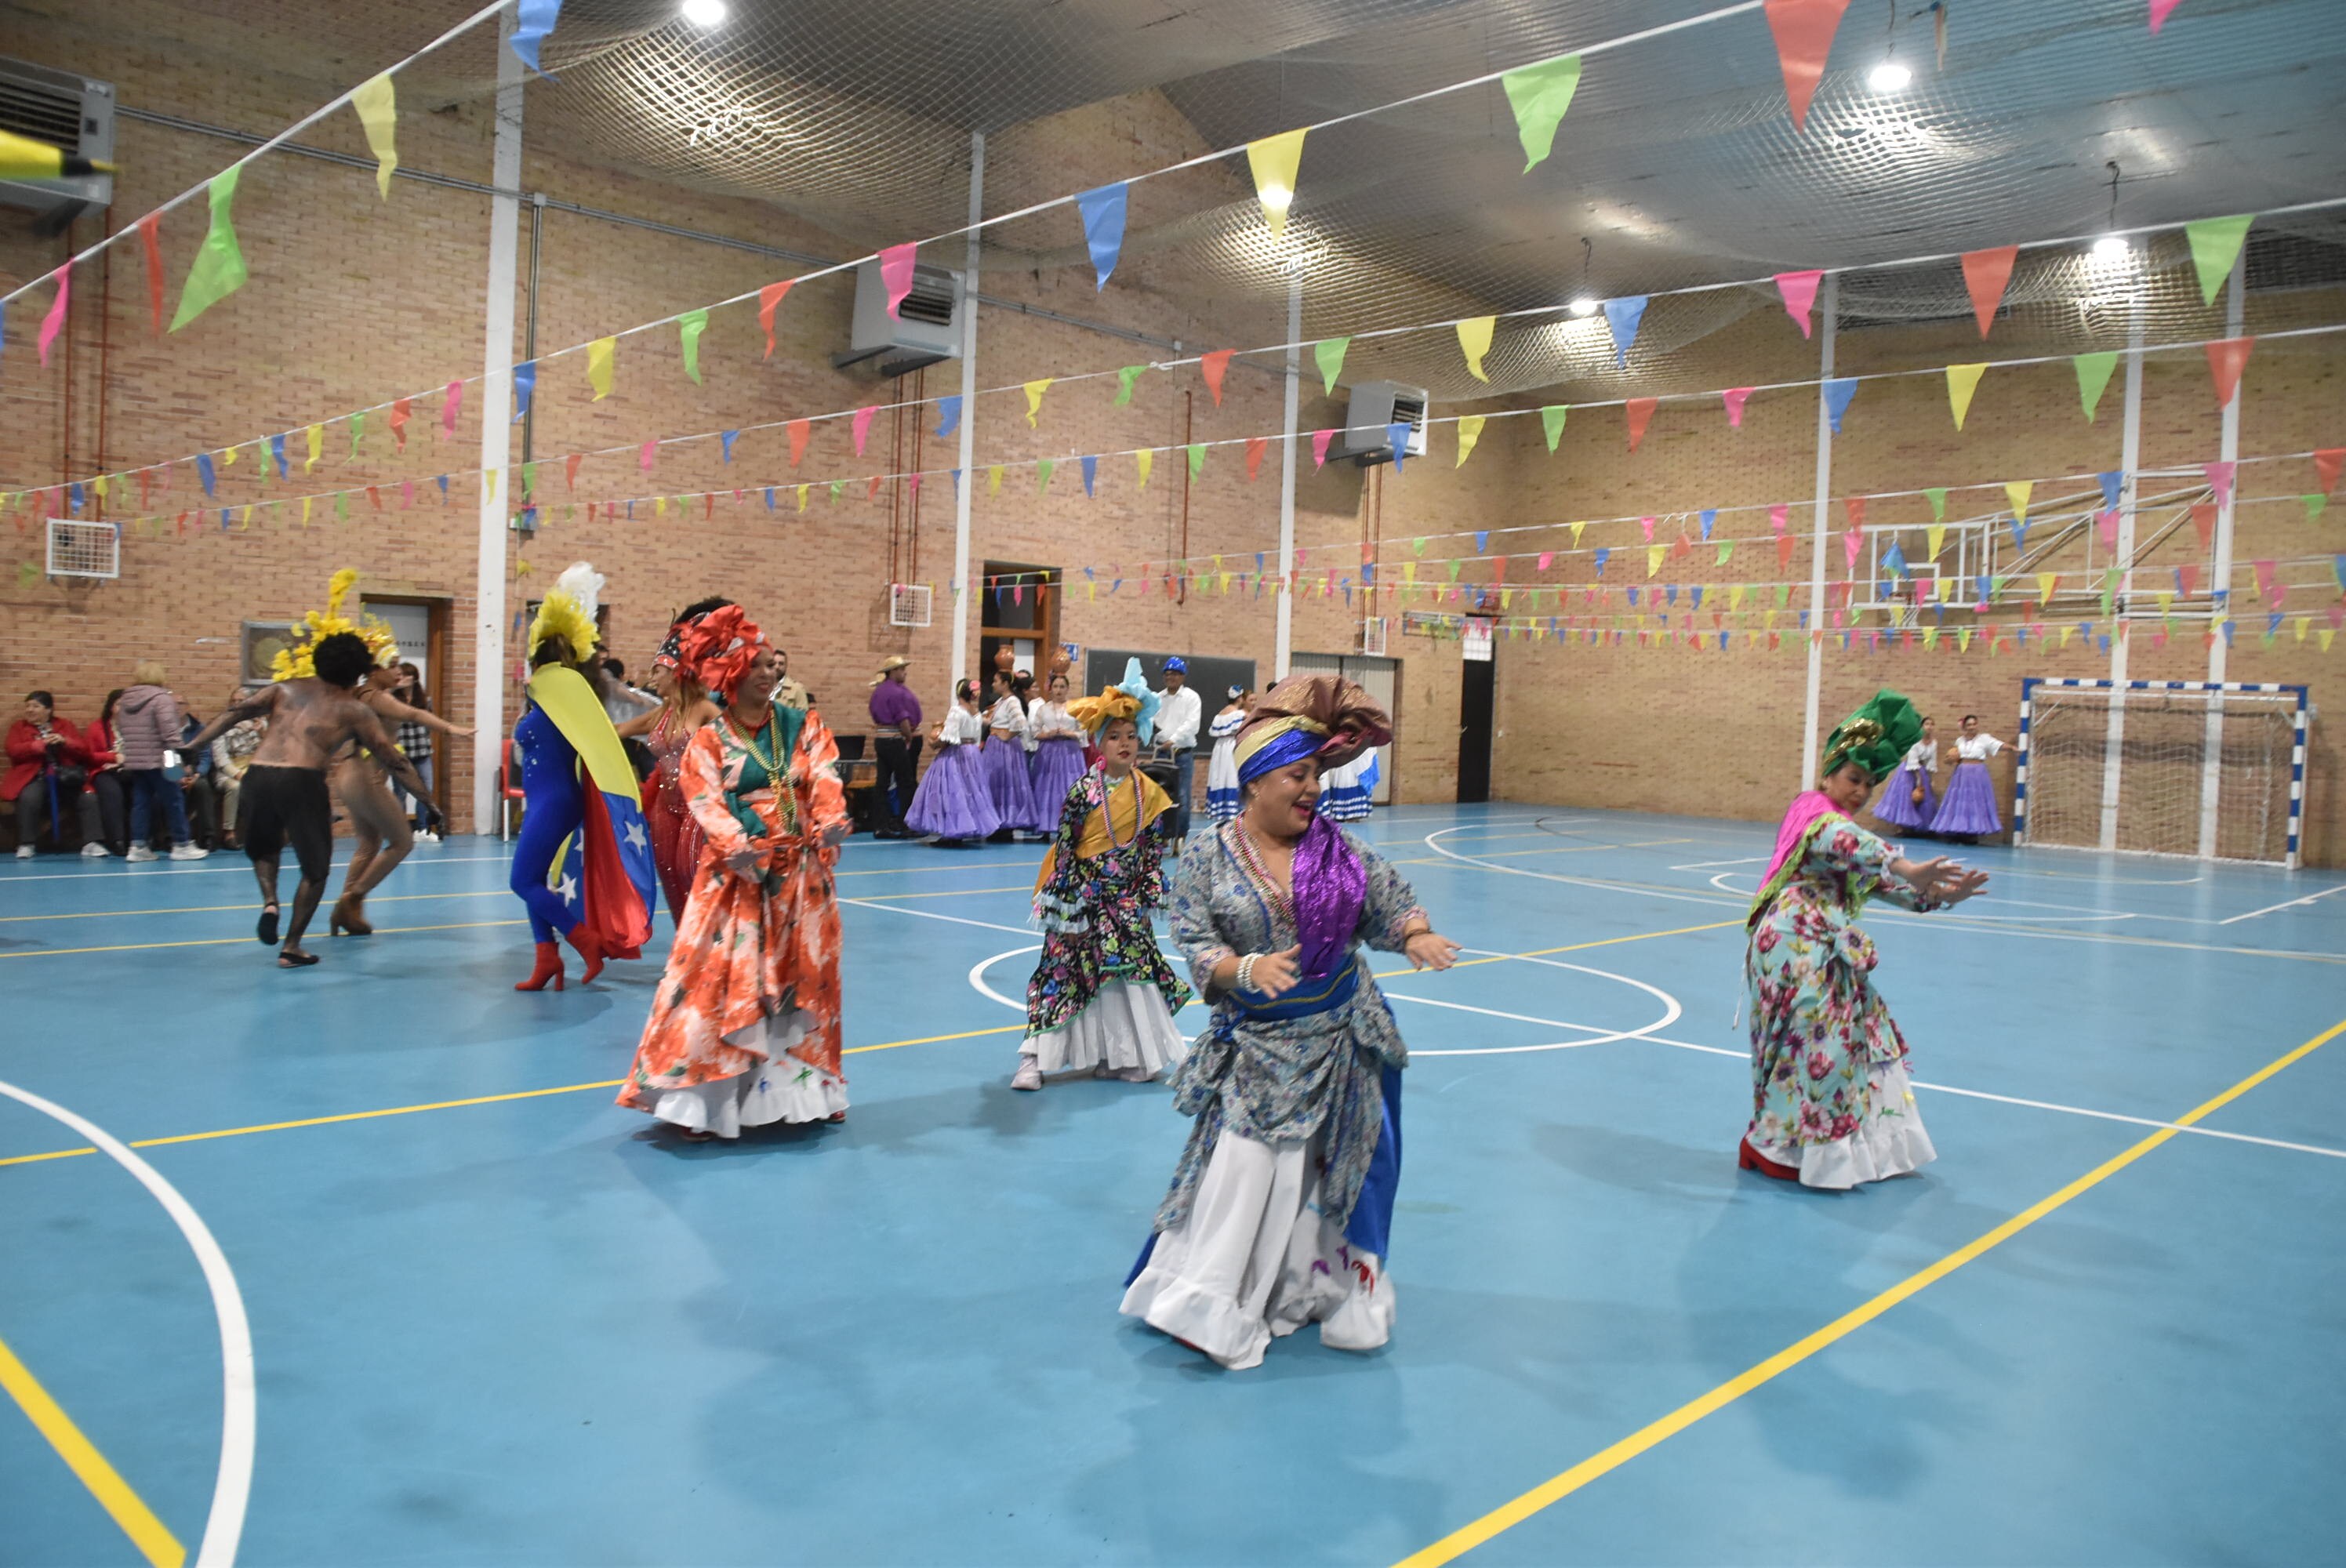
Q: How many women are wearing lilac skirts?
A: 5